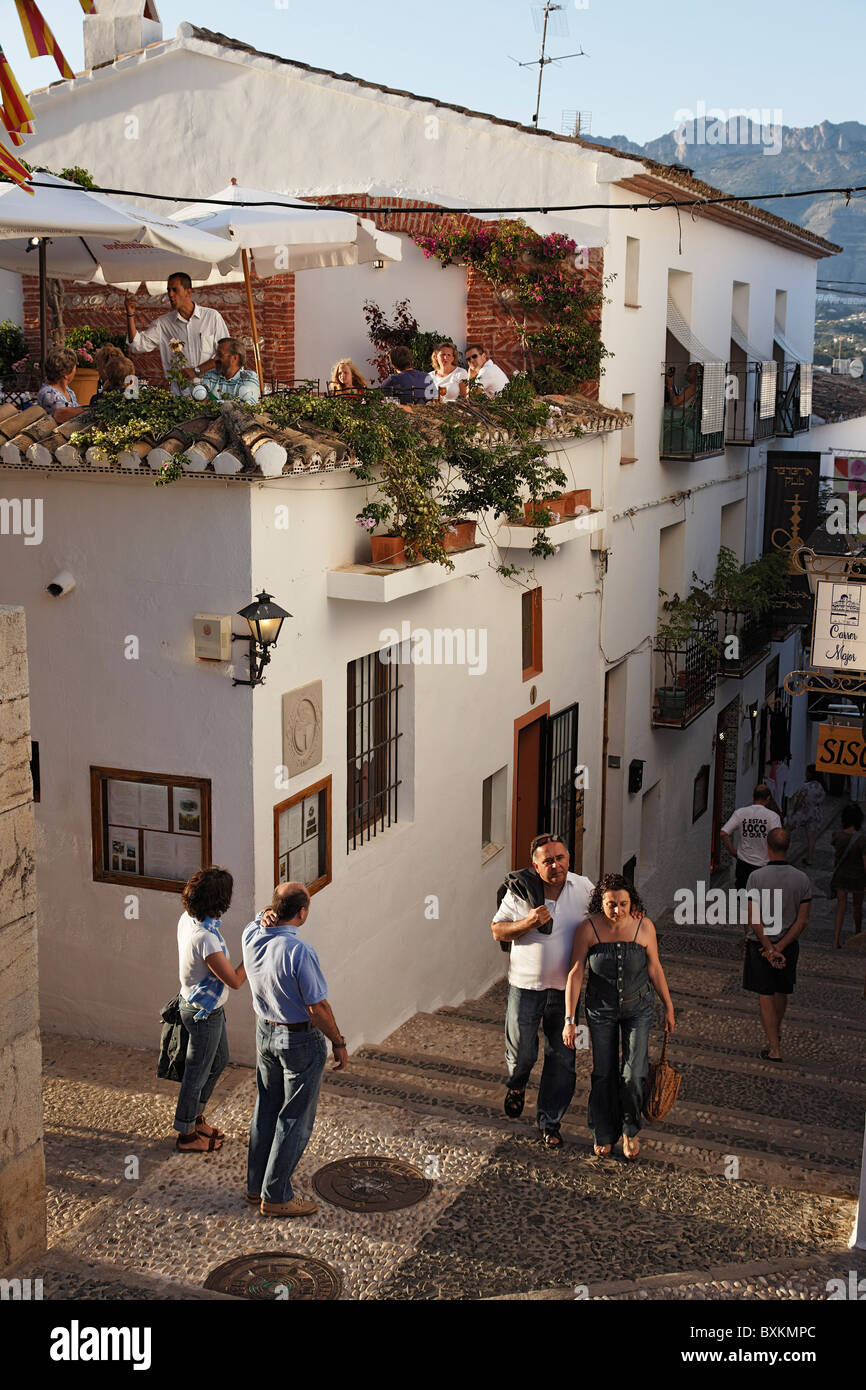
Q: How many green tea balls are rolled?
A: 0